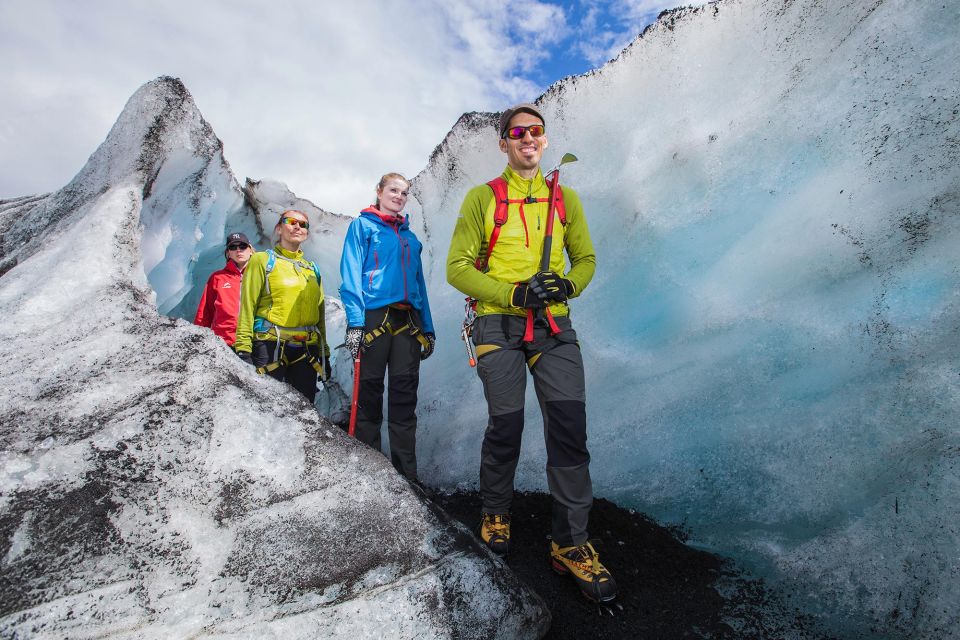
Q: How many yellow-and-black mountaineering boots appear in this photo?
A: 2